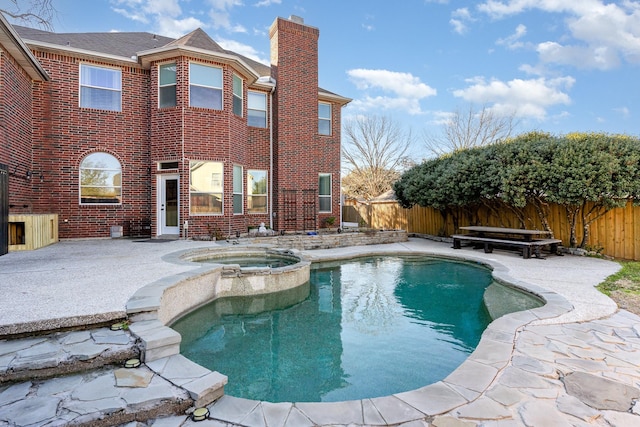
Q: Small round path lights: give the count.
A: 3